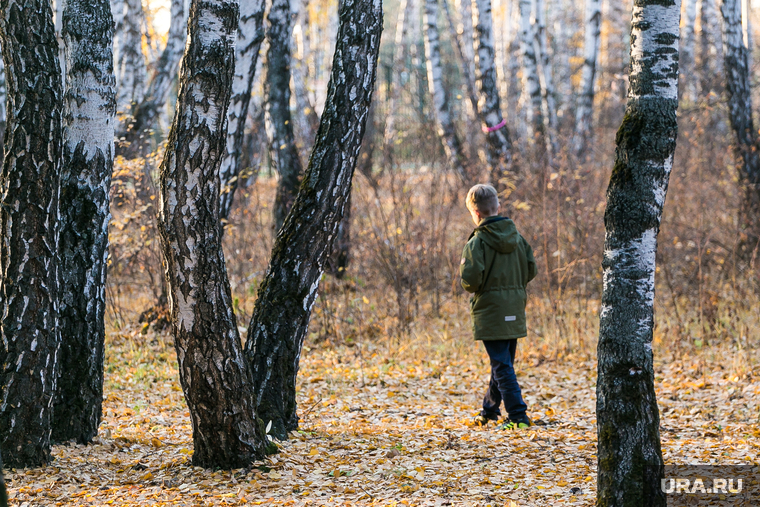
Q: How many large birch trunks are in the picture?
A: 5